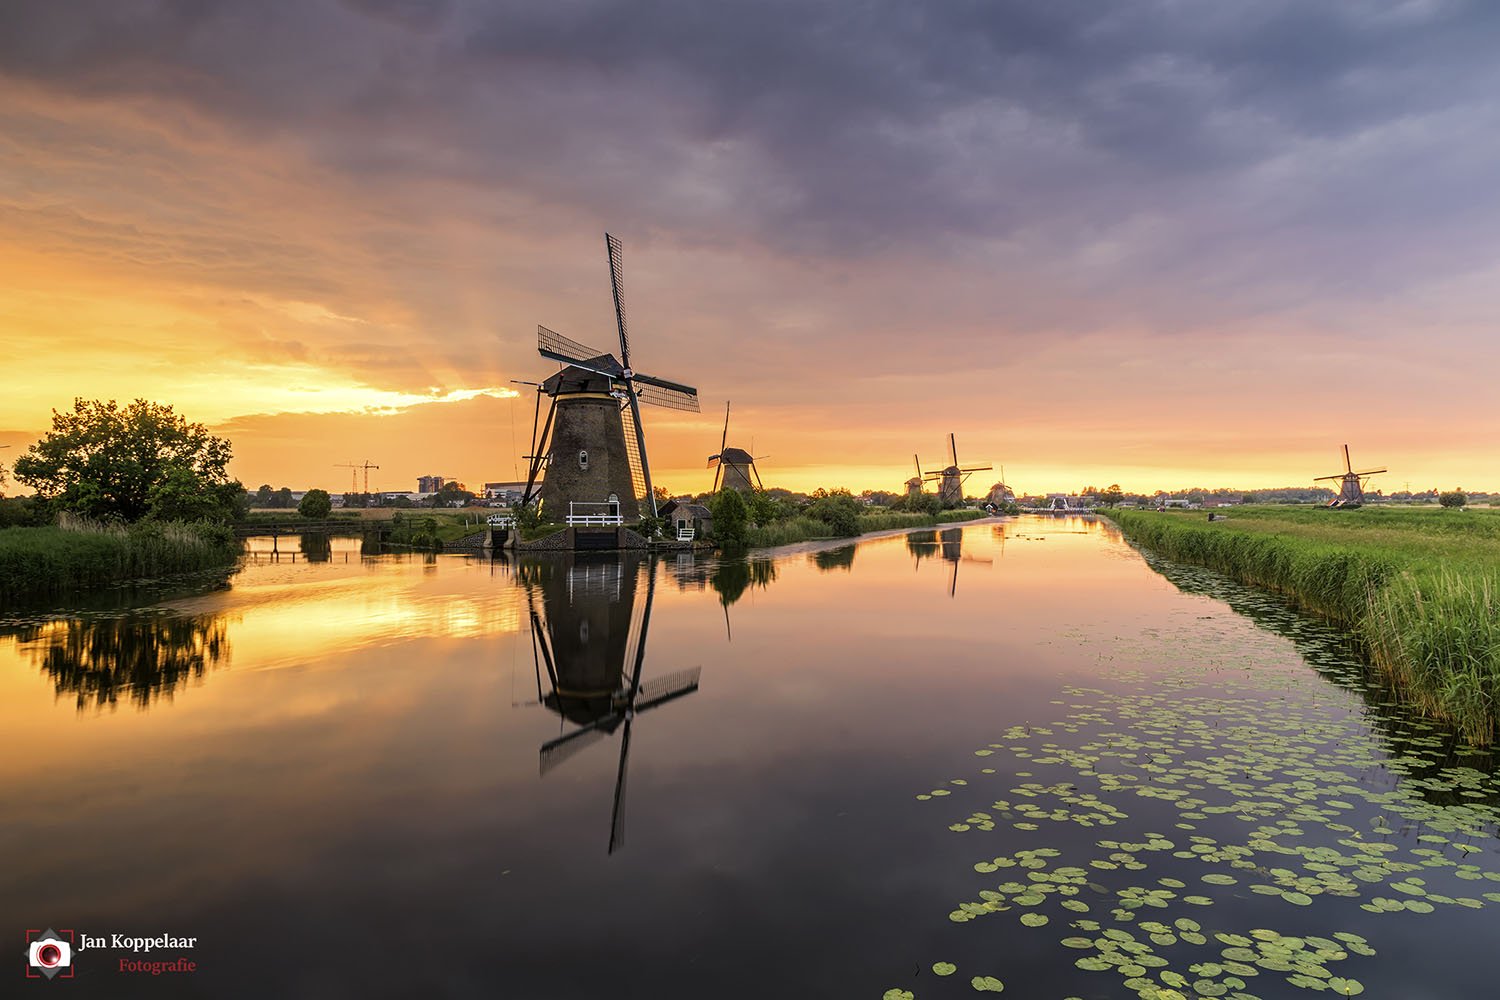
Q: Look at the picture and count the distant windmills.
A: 5